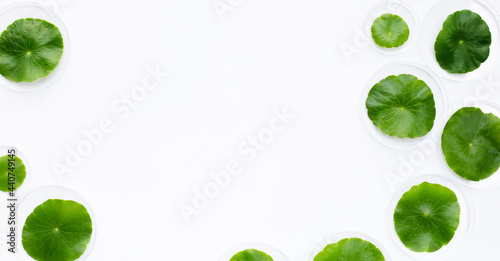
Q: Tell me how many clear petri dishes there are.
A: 10